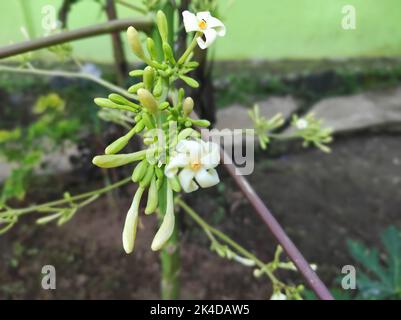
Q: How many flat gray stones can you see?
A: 2